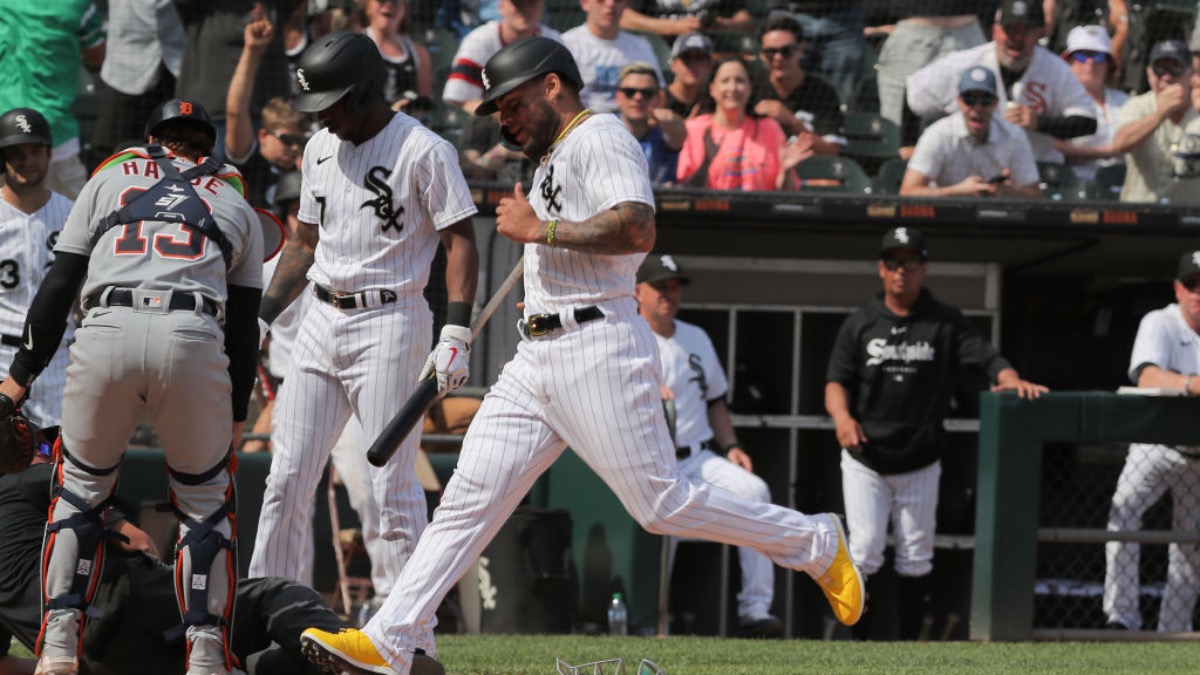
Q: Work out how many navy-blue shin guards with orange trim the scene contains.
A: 2